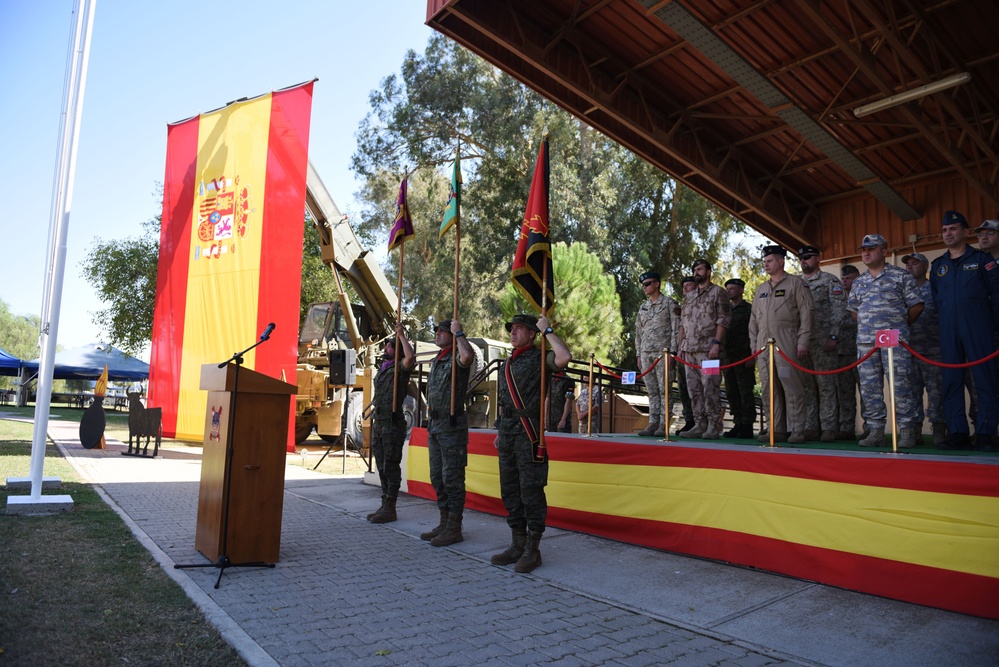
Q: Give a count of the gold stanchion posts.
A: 4